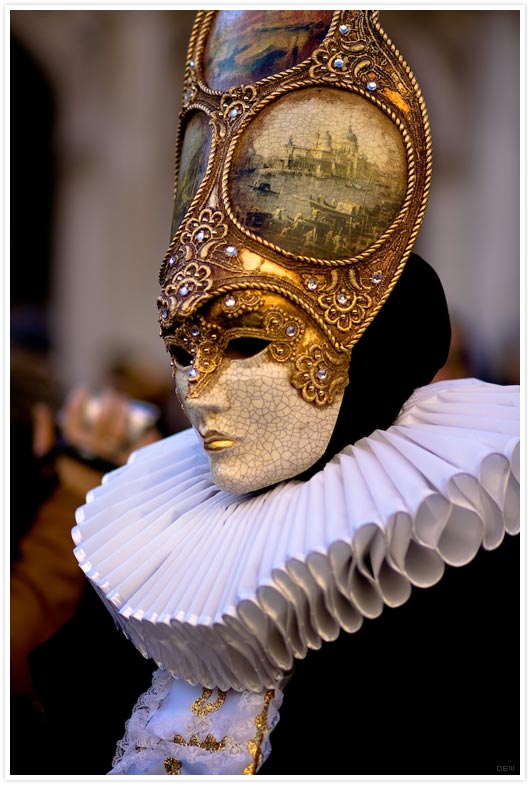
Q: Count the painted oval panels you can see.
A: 3